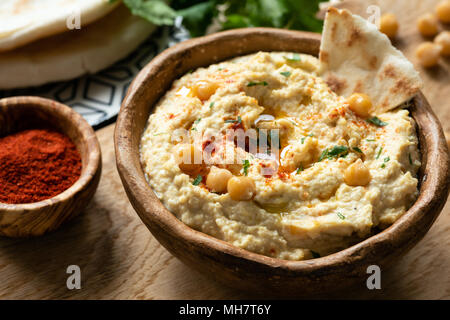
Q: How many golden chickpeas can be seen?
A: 11